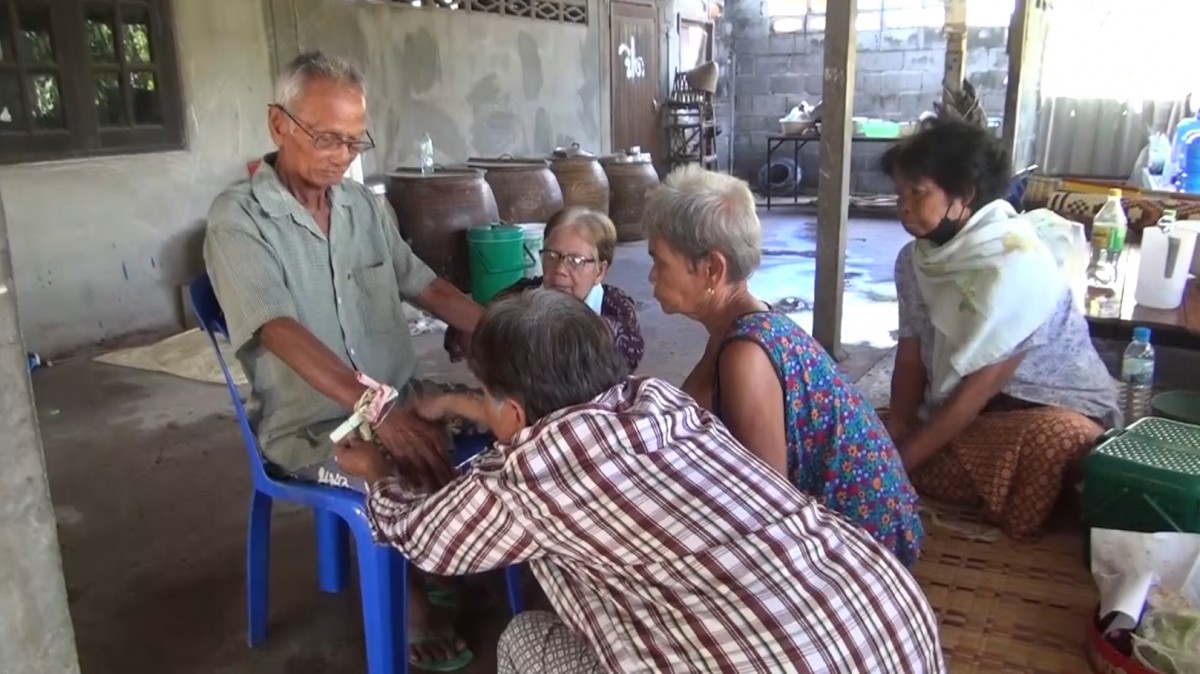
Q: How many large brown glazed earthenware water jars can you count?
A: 4